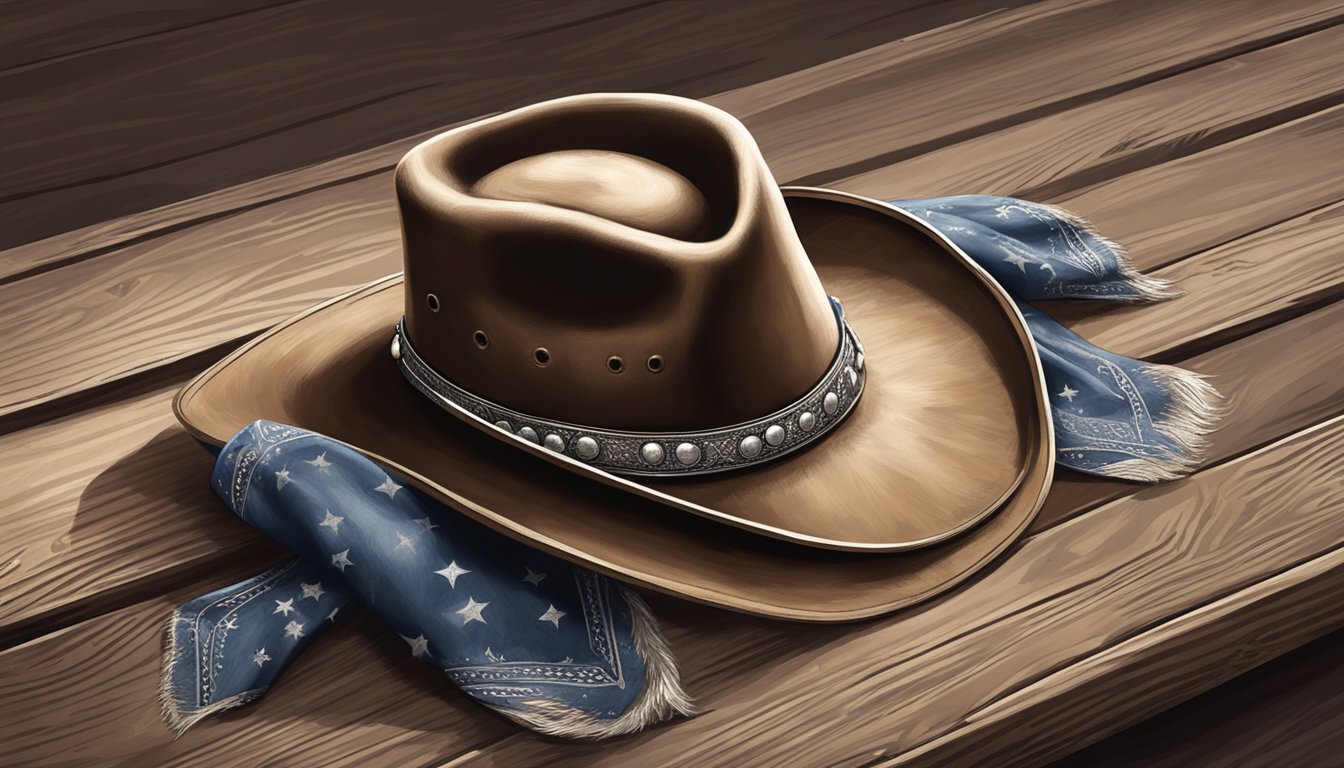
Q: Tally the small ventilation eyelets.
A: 5